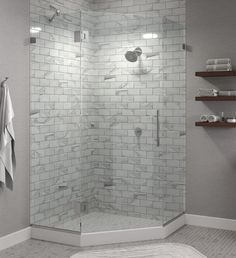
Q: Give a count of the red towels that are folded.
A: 0